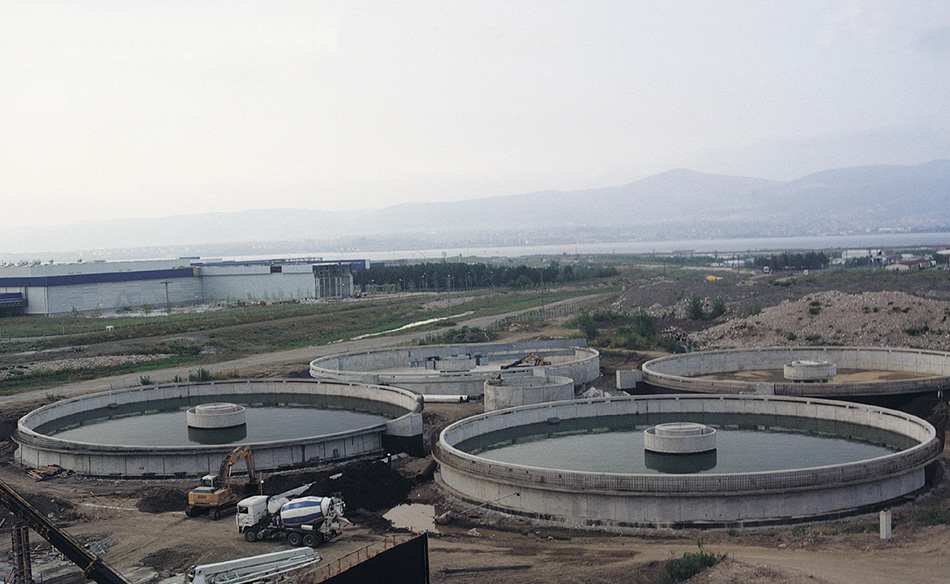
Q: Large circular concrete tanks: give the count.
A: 4